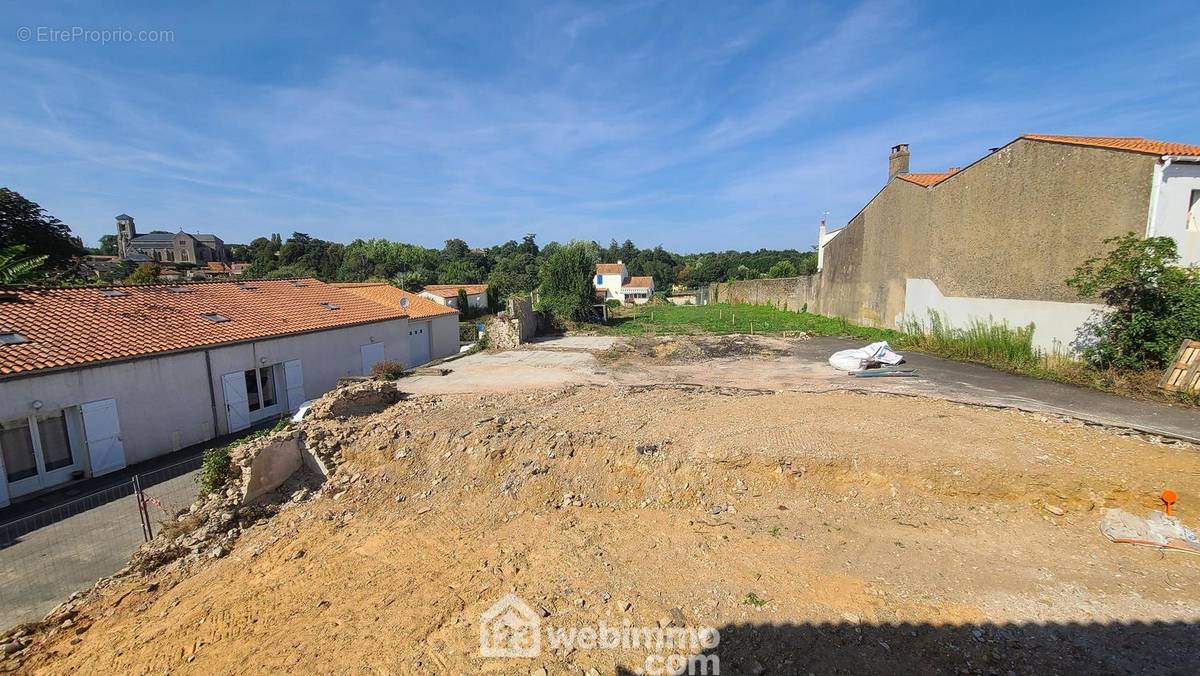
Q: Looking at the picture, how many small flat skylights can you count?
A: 7